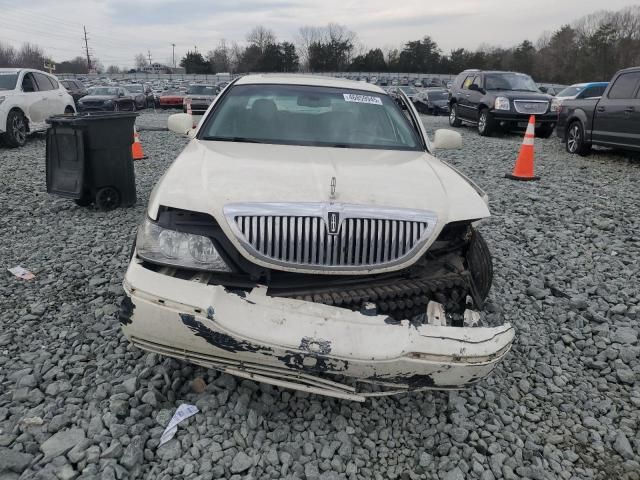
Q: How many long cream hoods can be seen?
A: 1